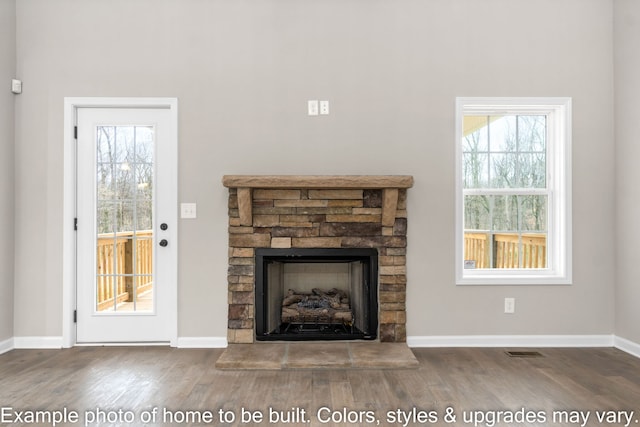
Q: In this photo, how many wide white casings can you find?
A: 2